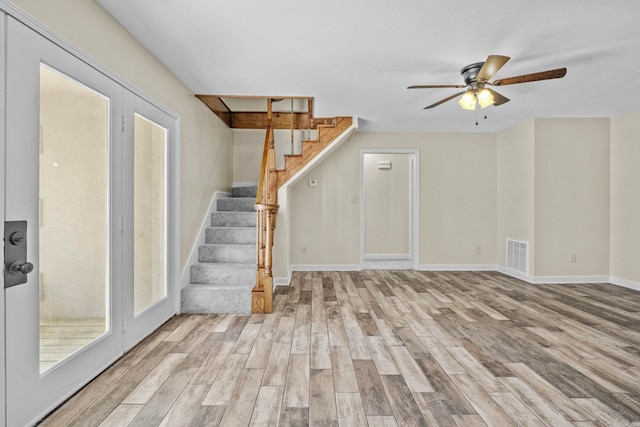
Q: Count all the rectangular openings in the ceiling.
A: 1